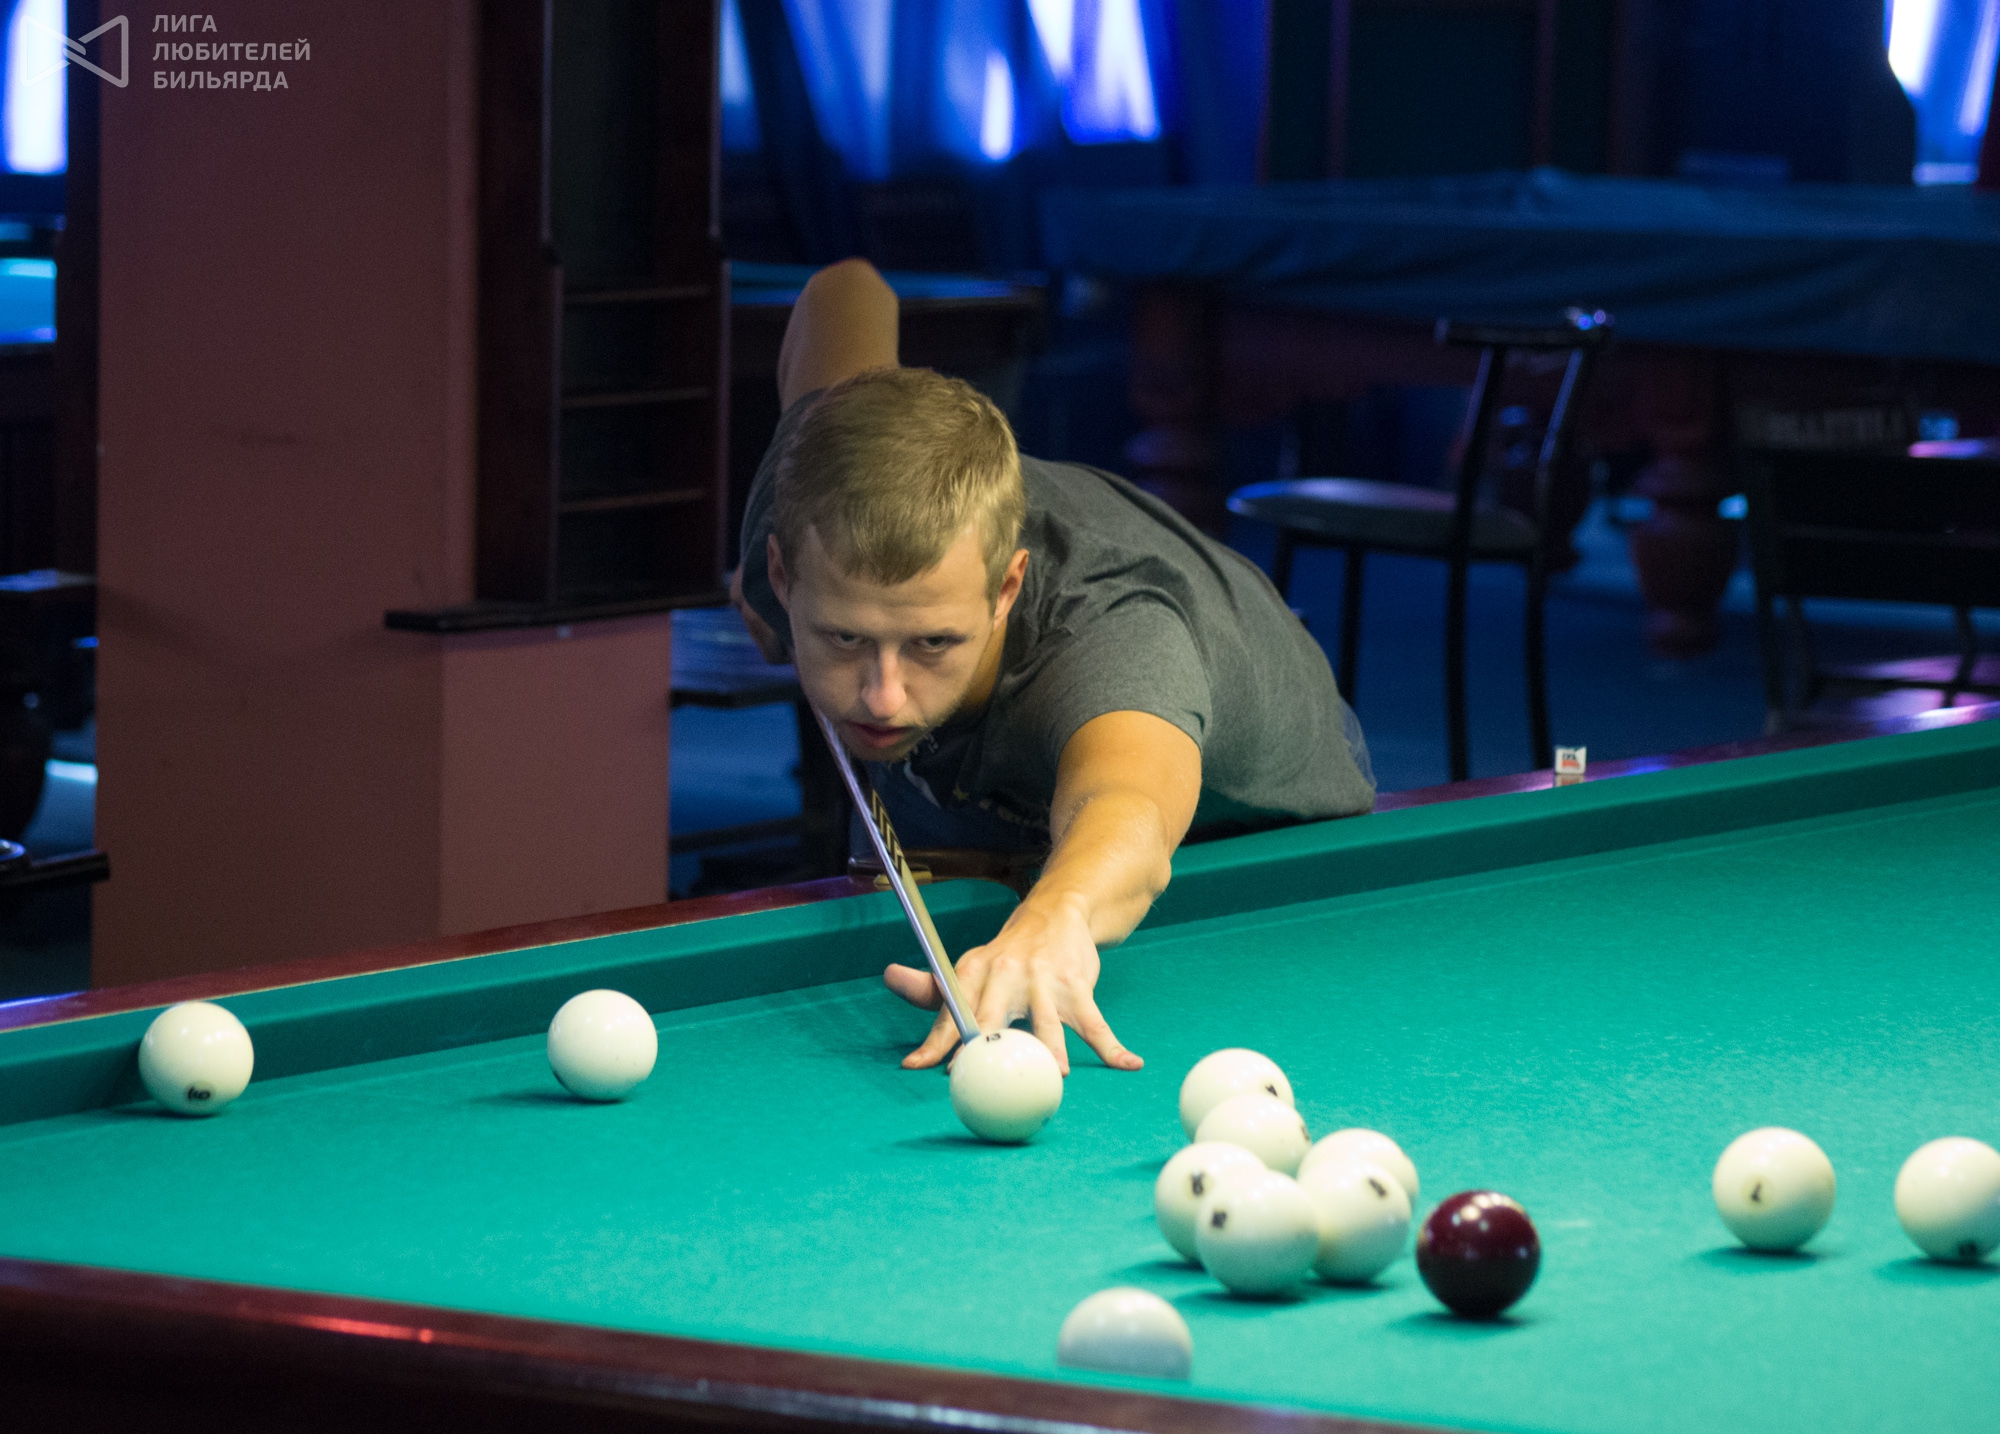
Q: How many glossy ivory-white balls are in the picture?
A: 12